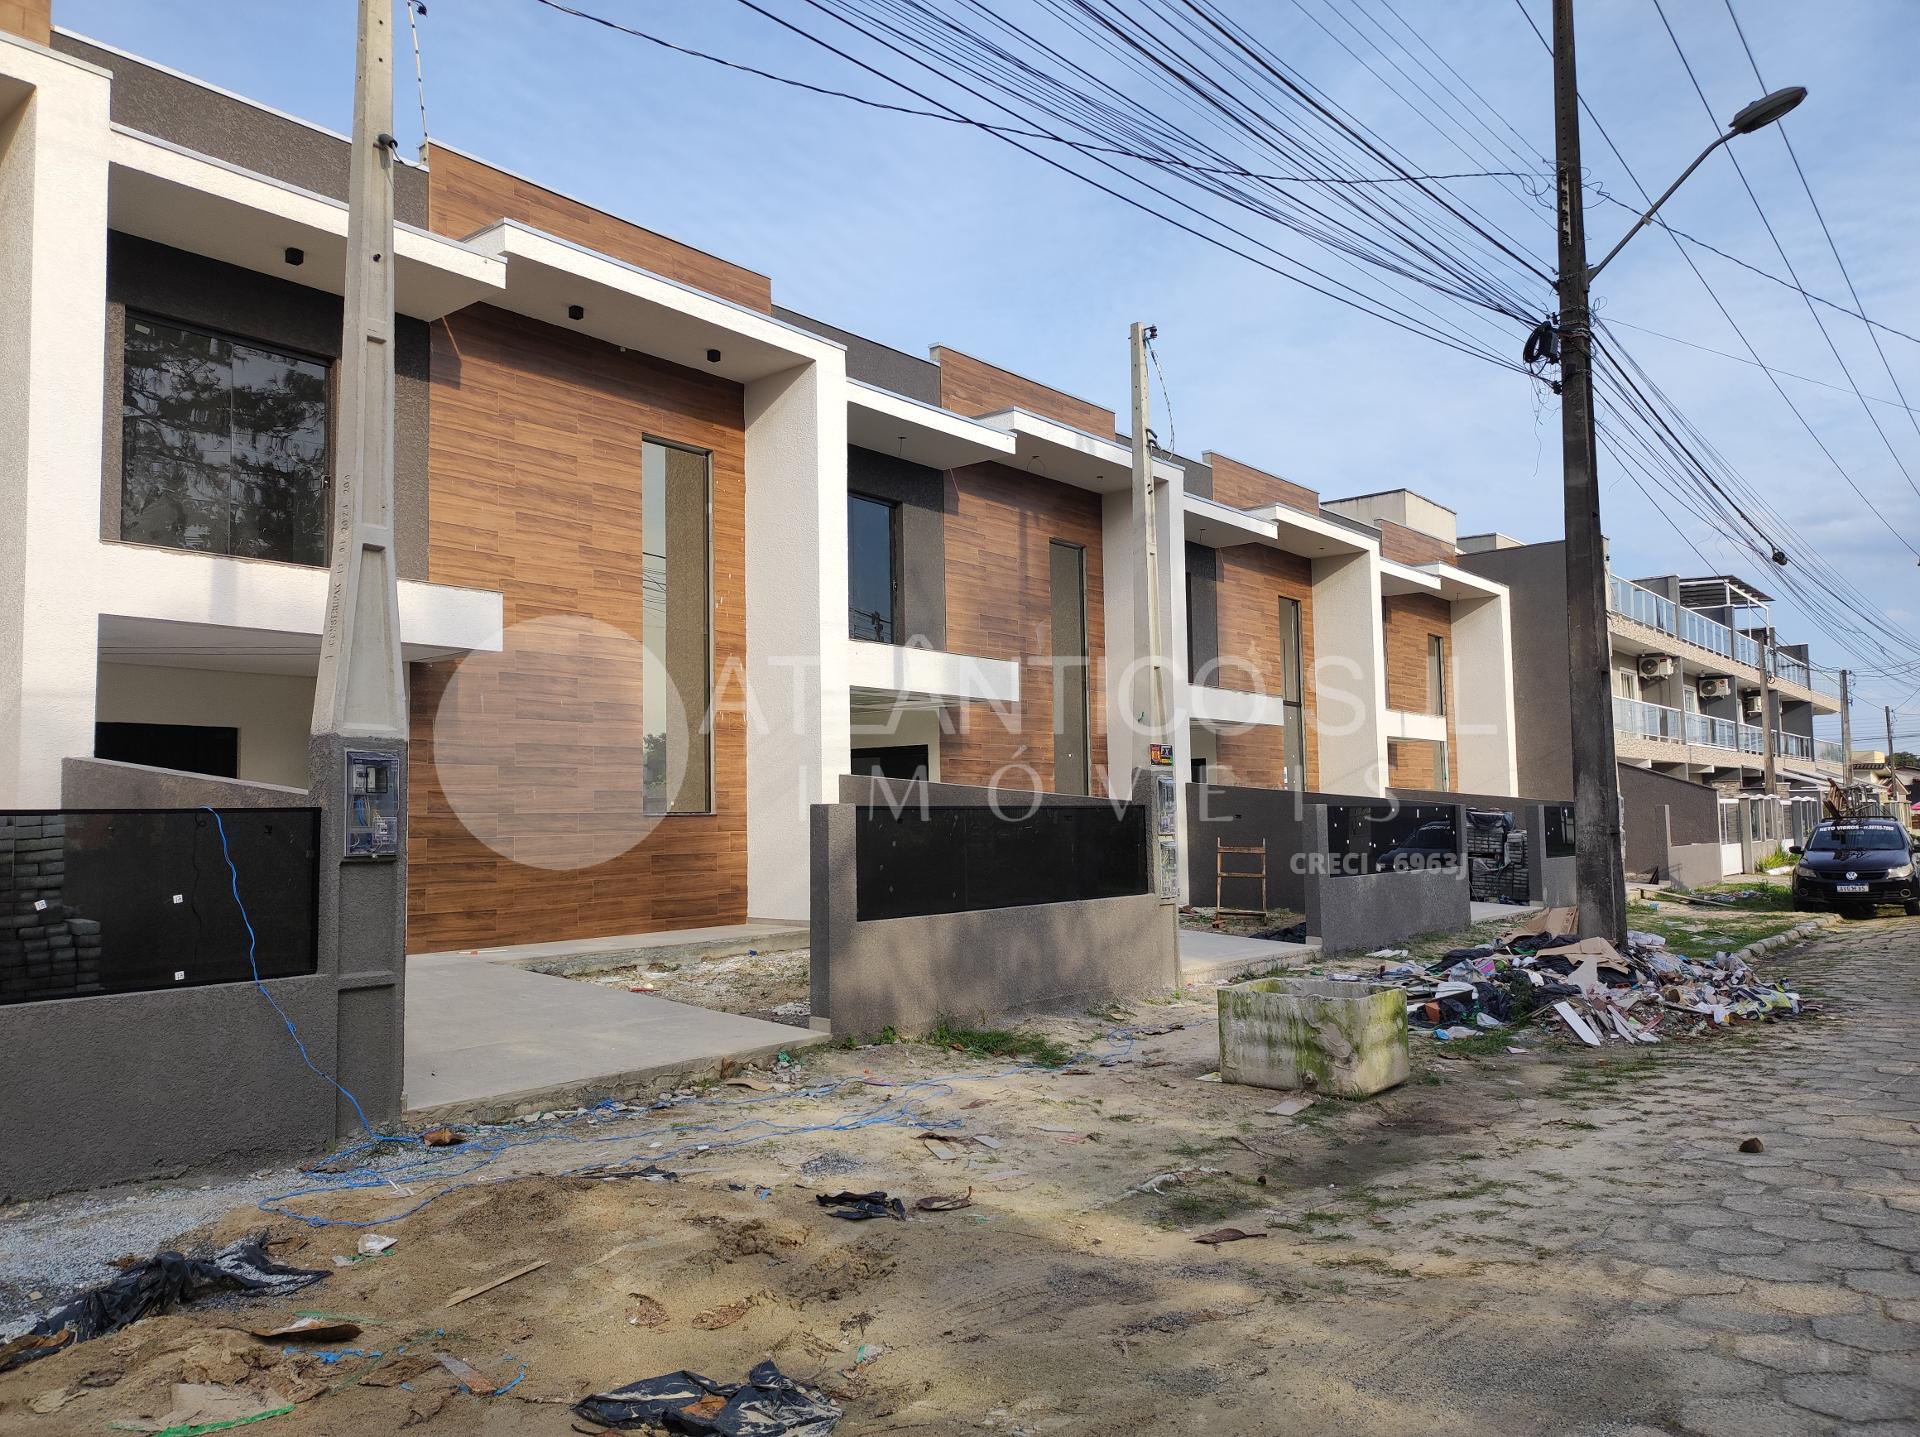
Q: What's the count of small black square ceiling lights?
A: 3